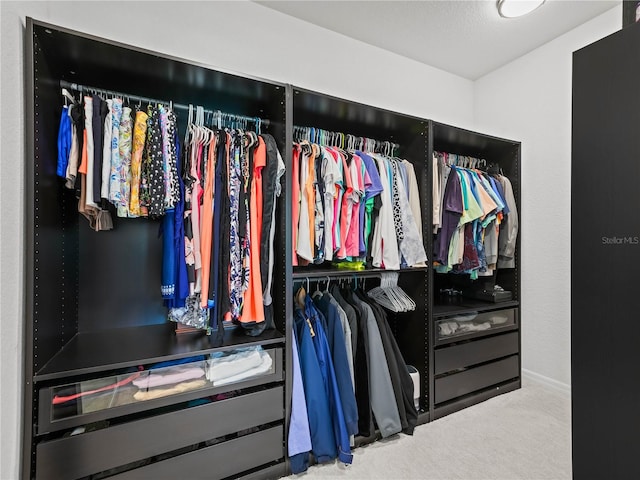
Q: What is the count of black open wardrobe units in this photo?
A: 3